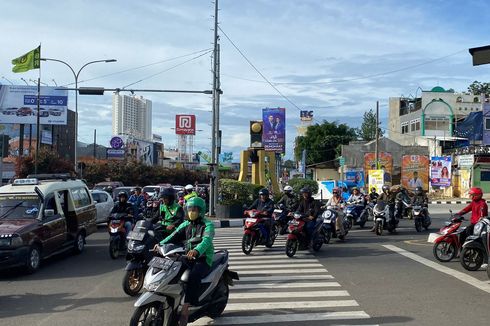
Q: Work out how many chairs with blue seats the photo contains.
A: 0